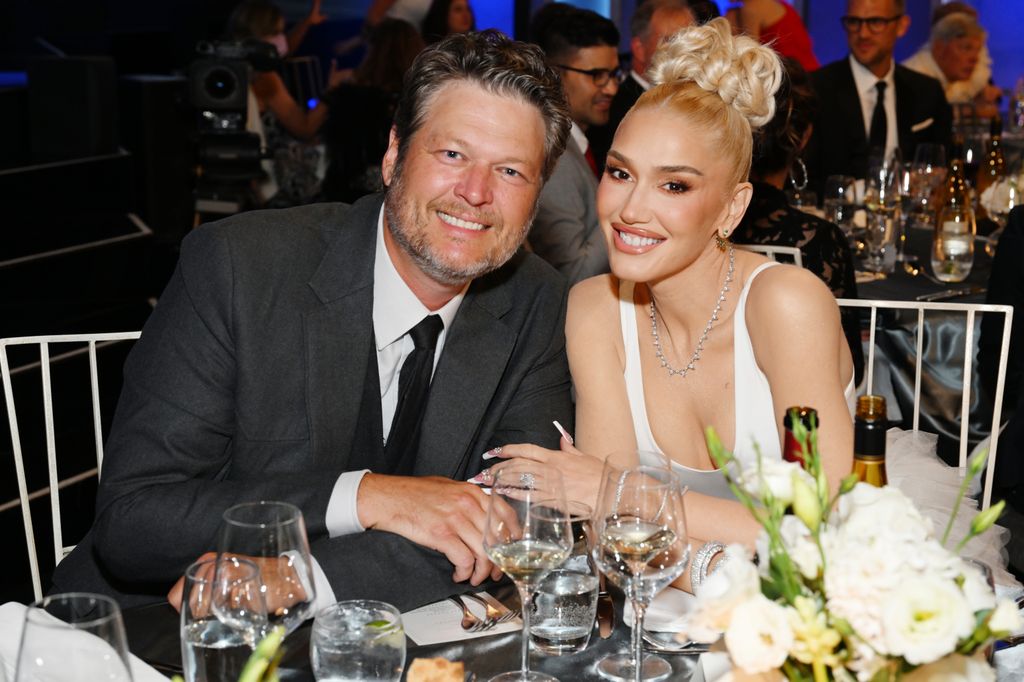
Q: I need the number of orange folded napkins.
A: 0